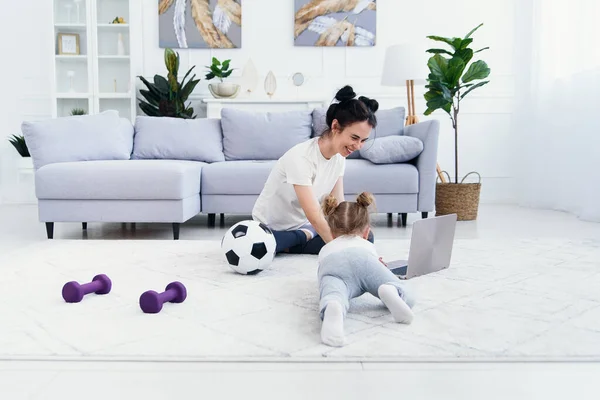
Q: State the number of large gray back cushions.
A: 4